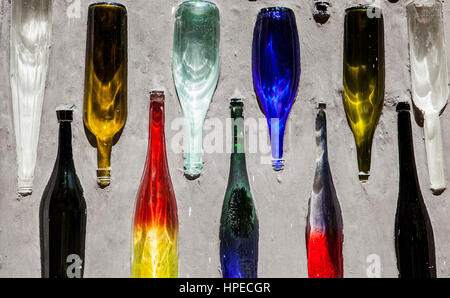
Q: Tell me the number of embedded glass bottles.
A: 11